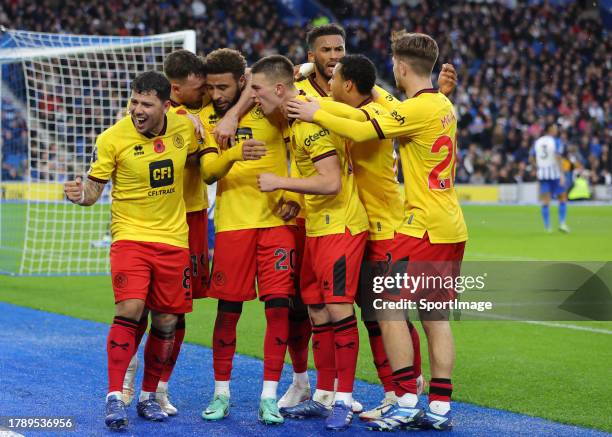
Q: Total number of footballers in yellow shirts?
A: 7